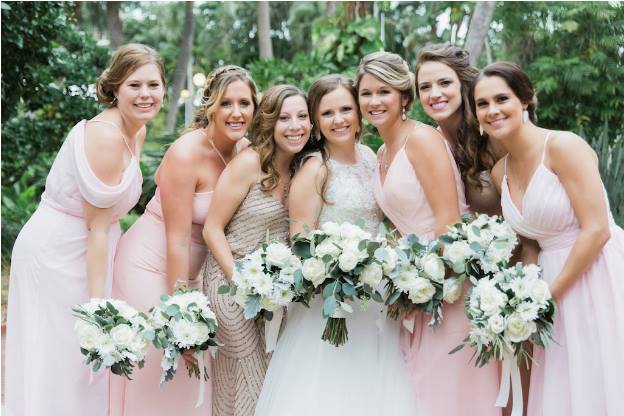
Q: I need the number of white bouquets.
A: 7